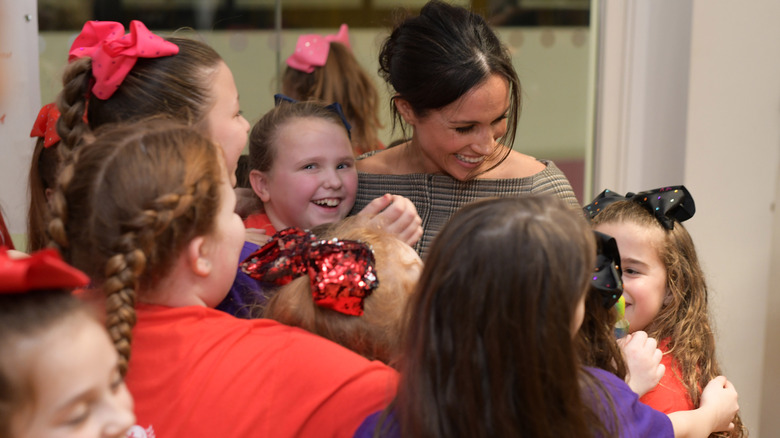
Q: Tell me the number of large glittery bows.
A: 1